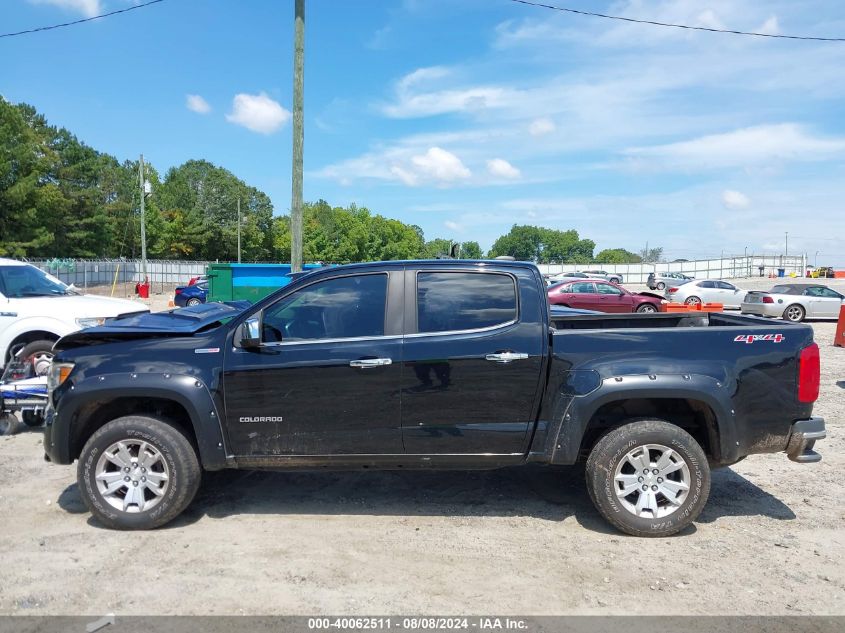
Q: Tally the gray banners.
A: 1